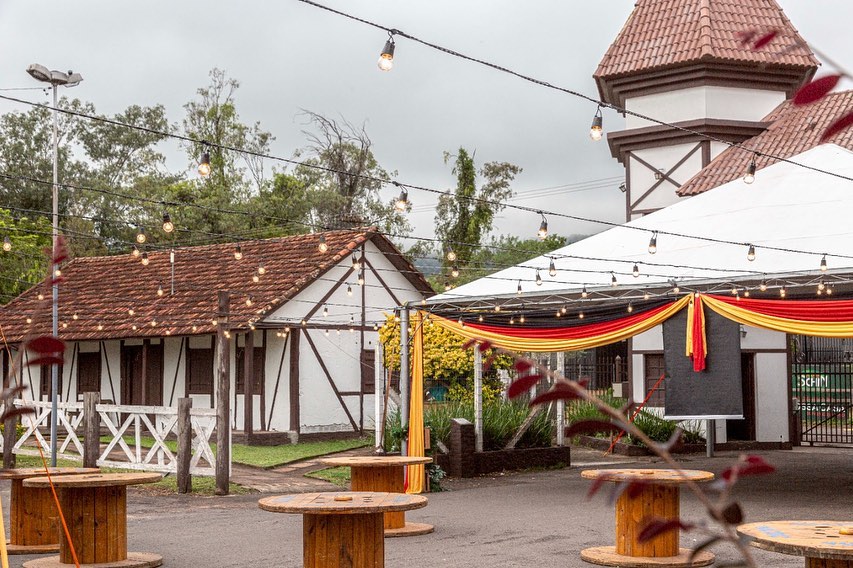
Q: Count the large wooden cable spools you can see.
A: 6